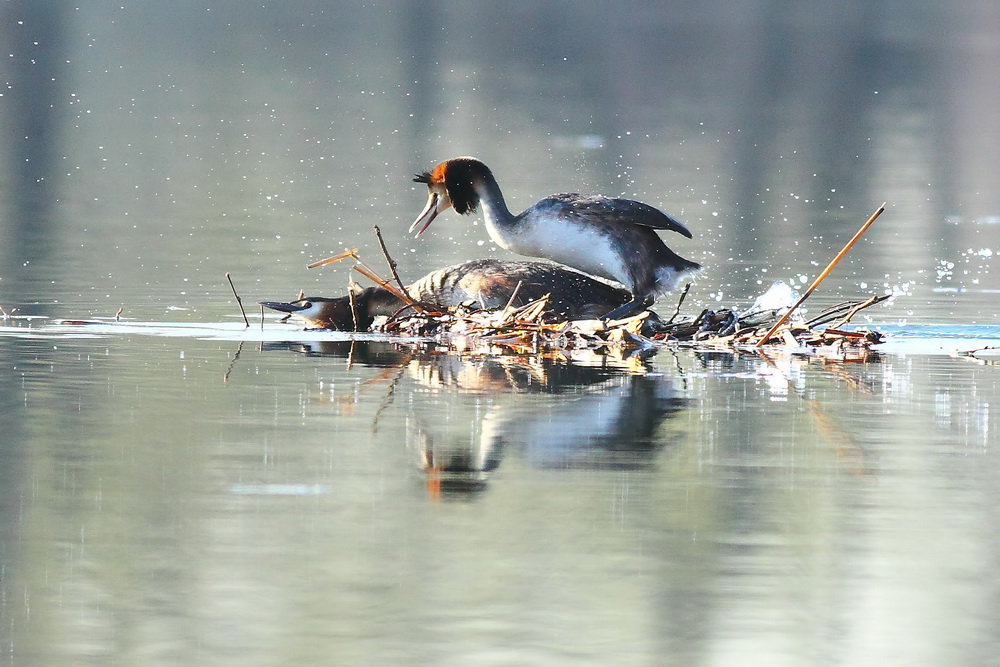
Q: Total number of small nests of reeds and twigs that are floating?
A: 1